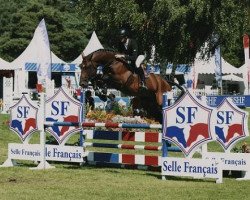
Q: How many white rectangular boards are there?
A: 4